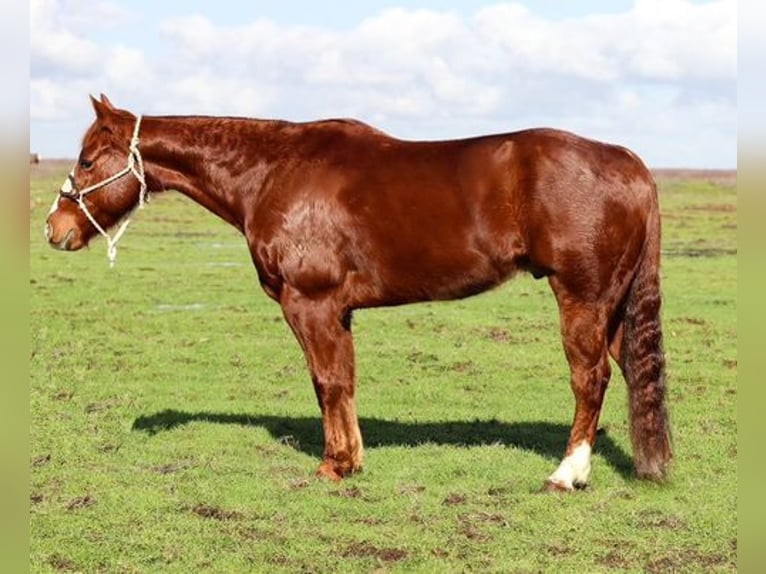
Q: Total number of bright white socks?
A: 1